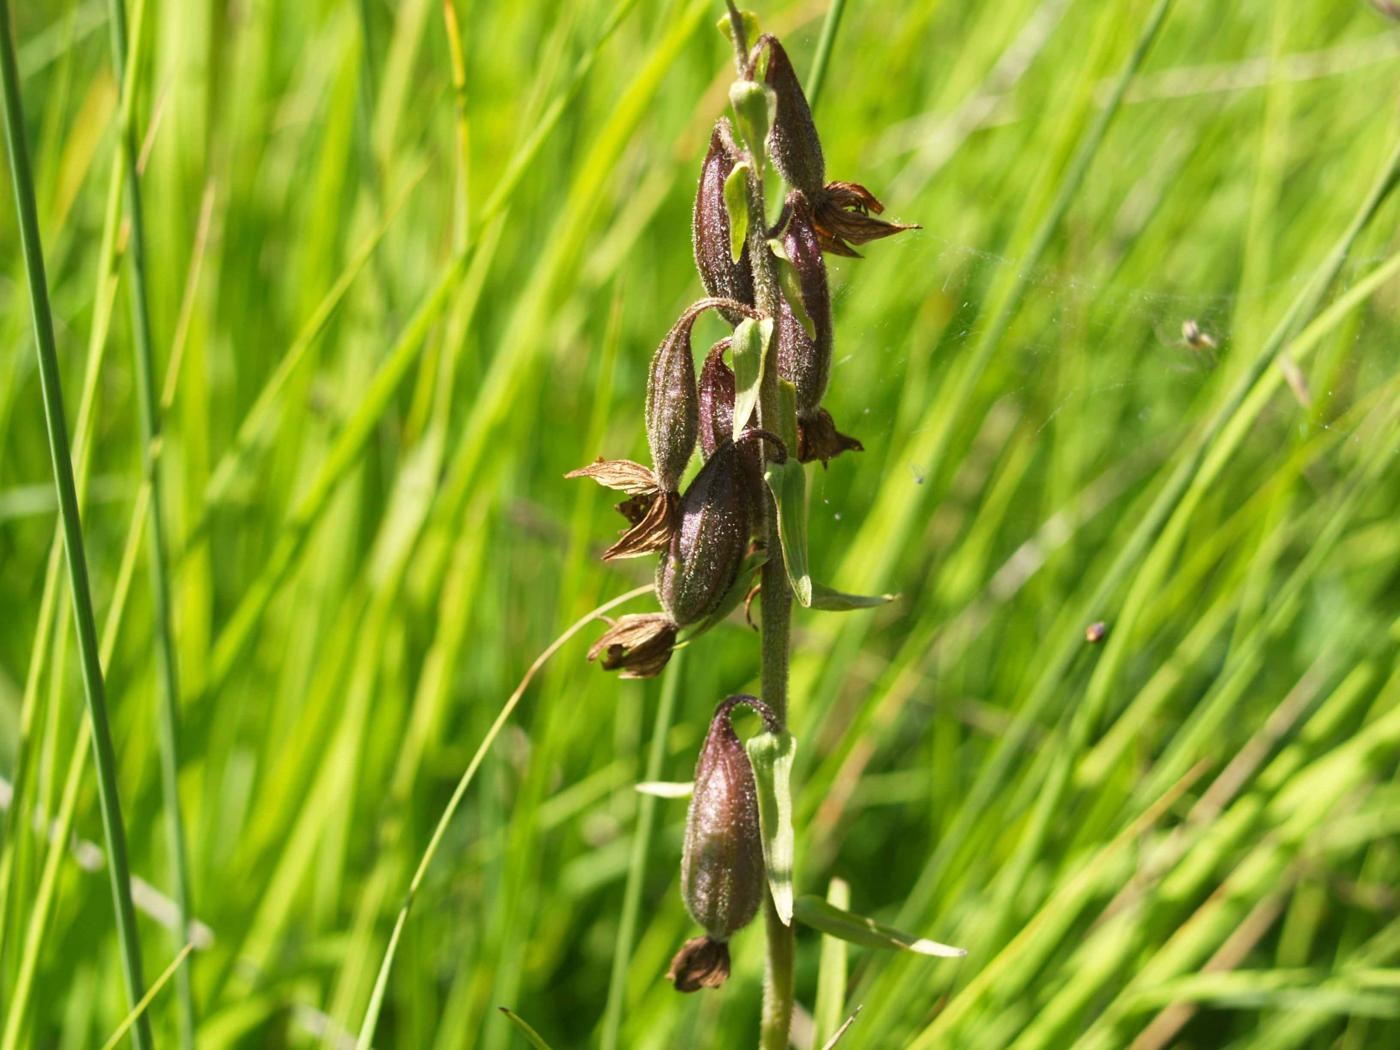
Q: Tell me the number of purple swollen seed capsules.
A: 7